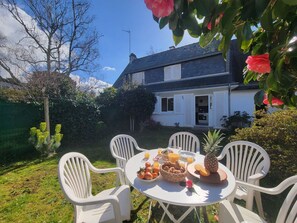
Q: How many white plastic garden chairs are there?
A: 5